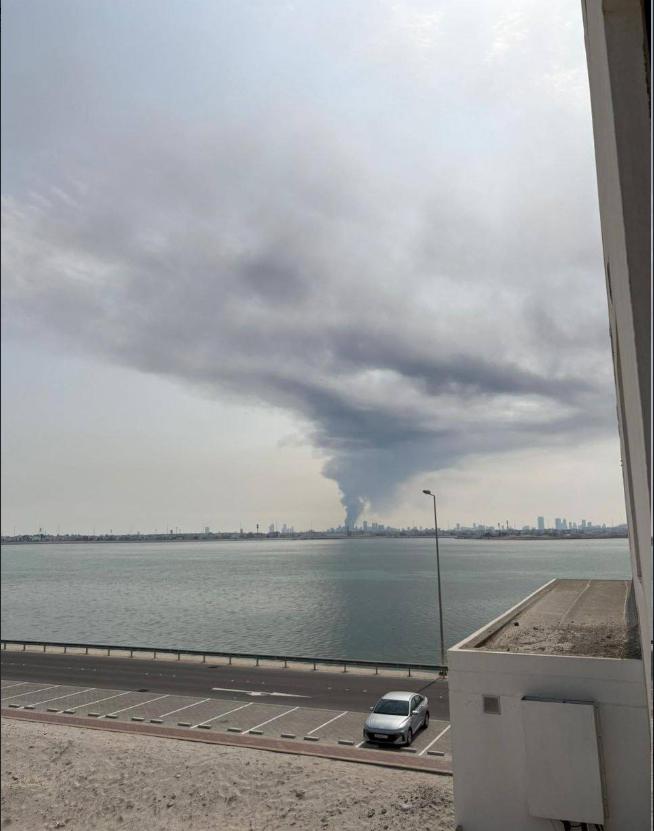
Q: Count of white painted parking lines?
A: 11